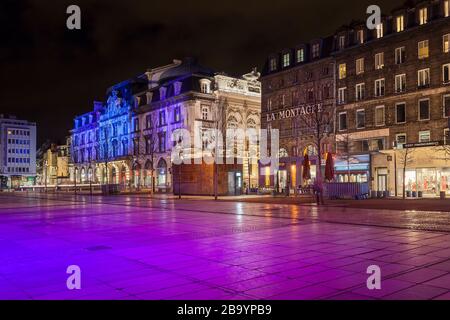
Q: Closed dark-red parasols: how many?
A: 2